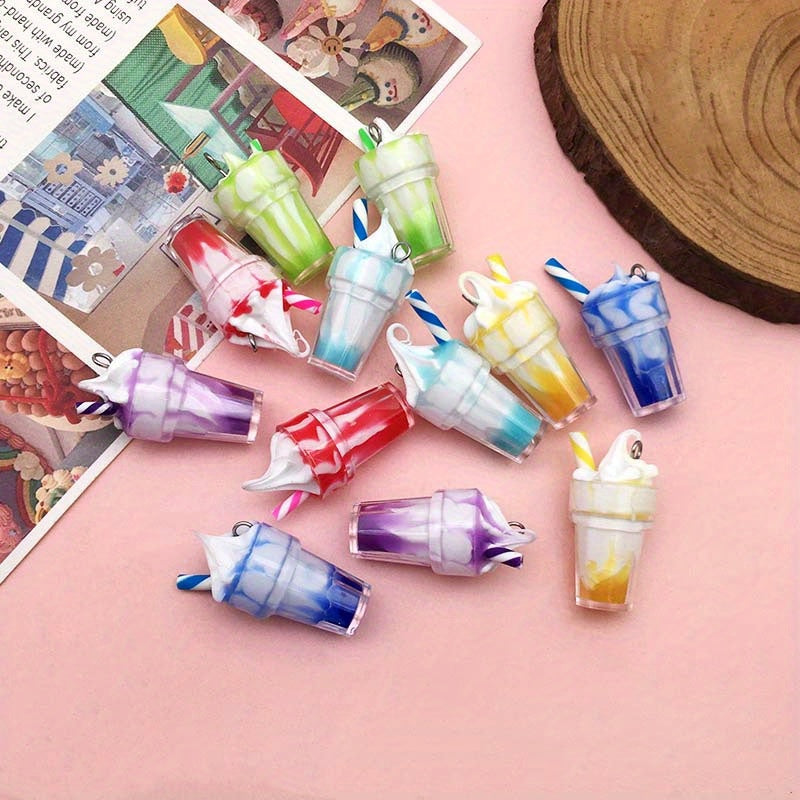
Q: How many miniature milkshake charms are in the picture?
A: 12